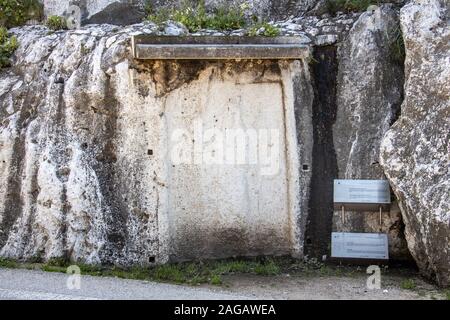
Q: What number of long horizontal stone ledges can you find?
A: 1